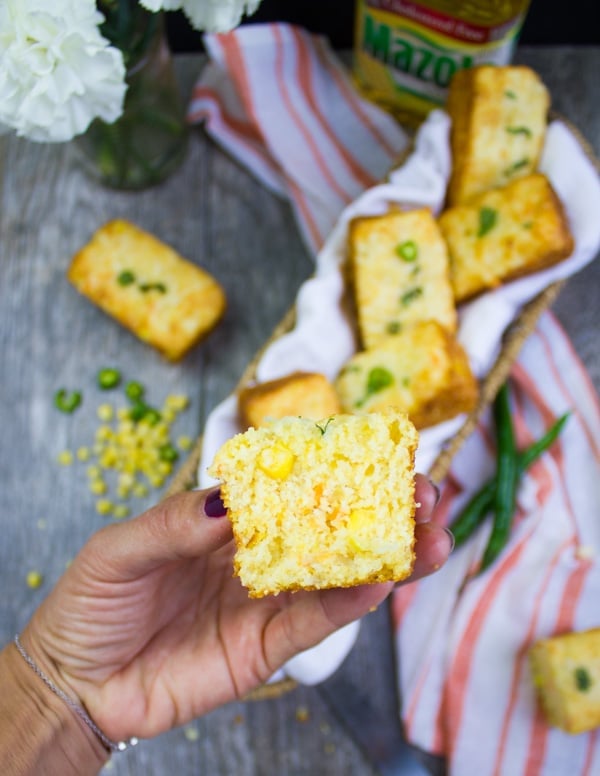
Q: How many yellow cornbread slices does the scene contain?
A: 8